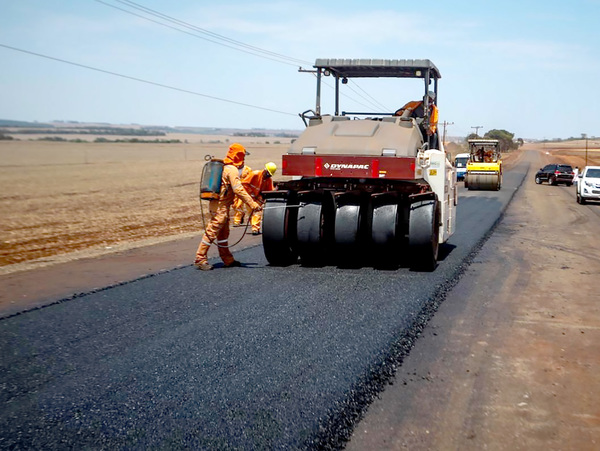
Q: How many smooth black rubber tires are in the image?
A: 5